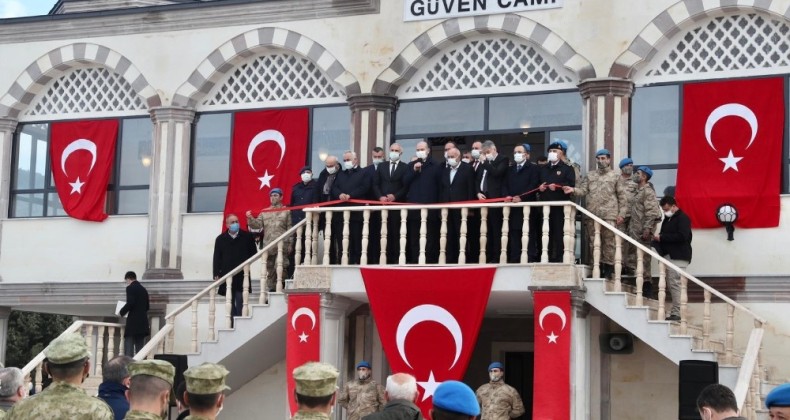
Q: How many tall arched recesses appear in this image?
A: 4